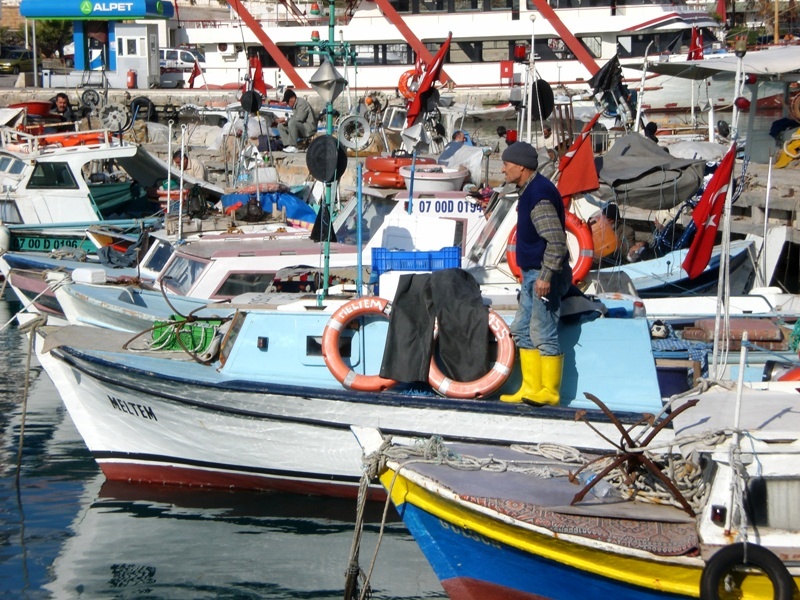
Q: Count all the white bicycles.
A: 0